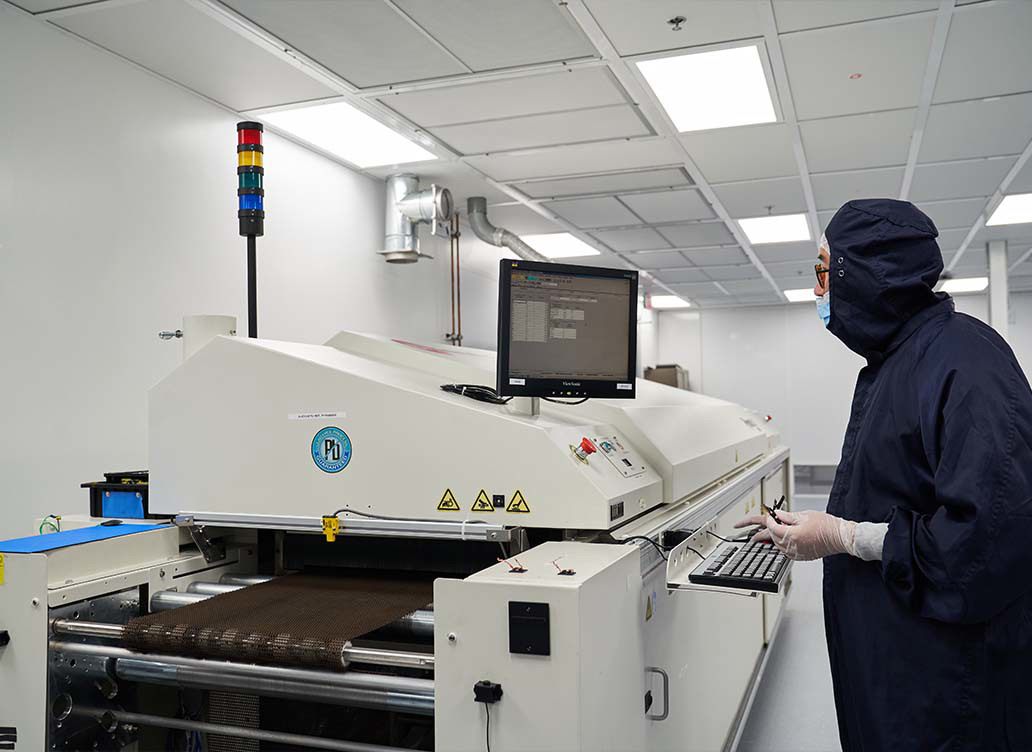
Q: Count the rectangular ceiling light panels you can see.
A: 8